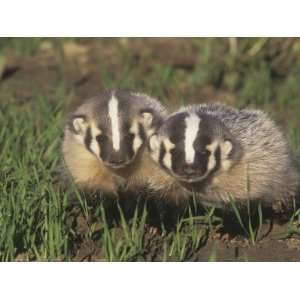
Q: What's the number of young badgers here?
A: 2